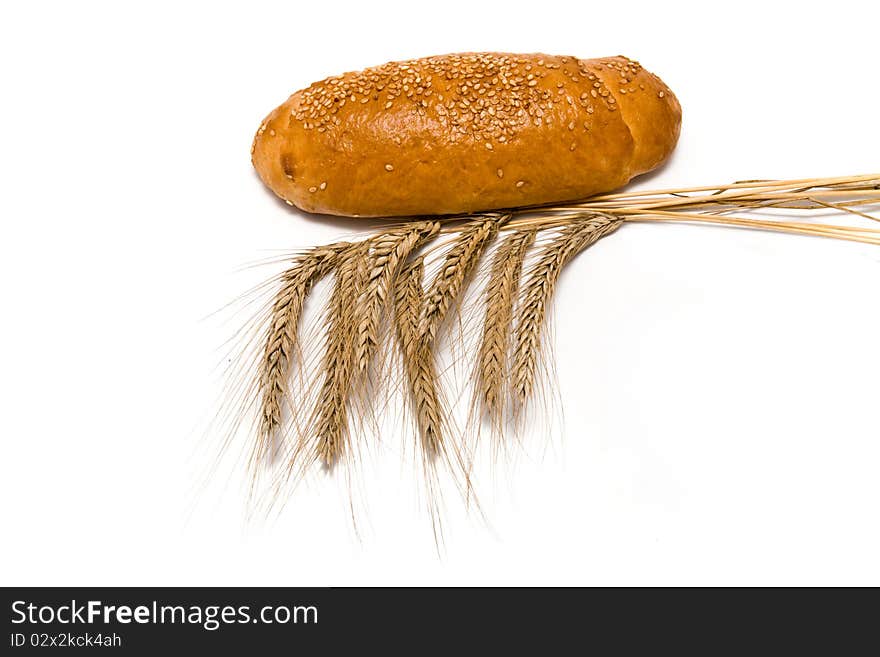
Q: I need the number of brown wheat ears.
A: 7